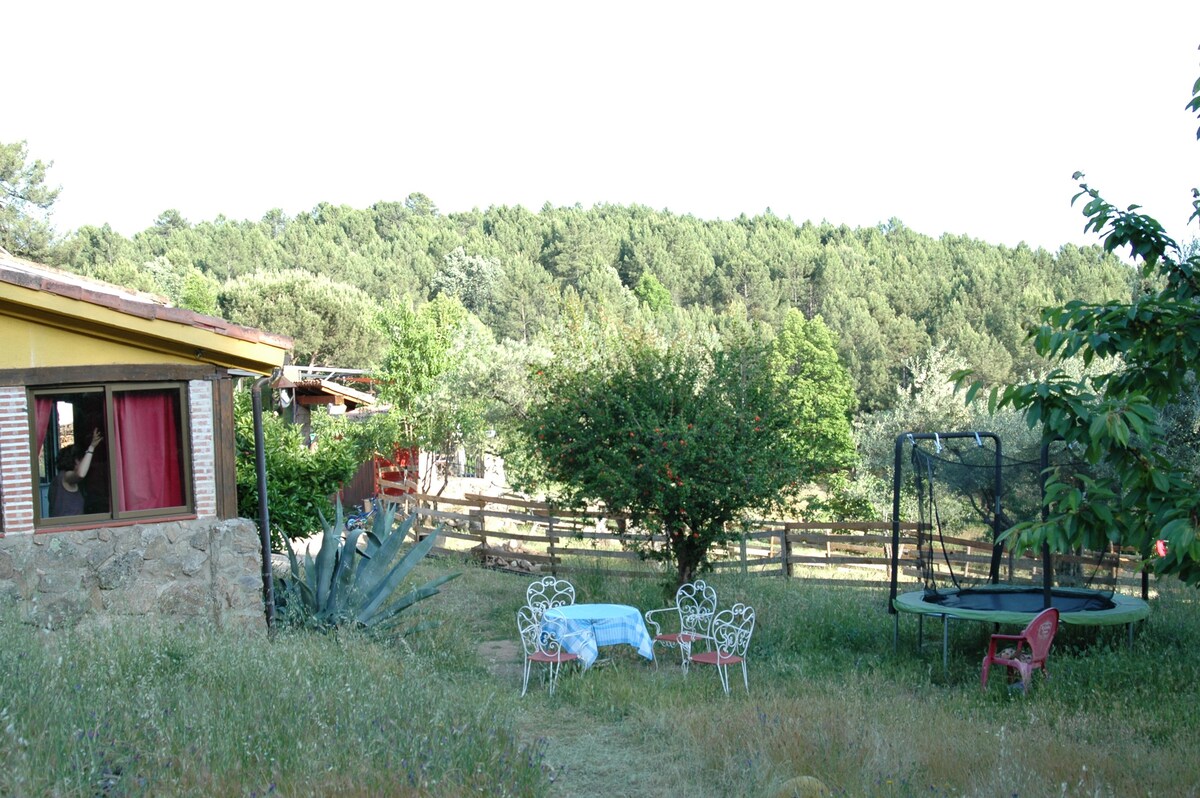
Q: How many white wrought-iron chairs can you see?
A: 4